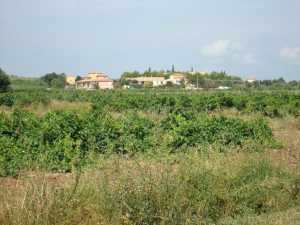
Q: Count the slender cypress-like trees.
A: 3